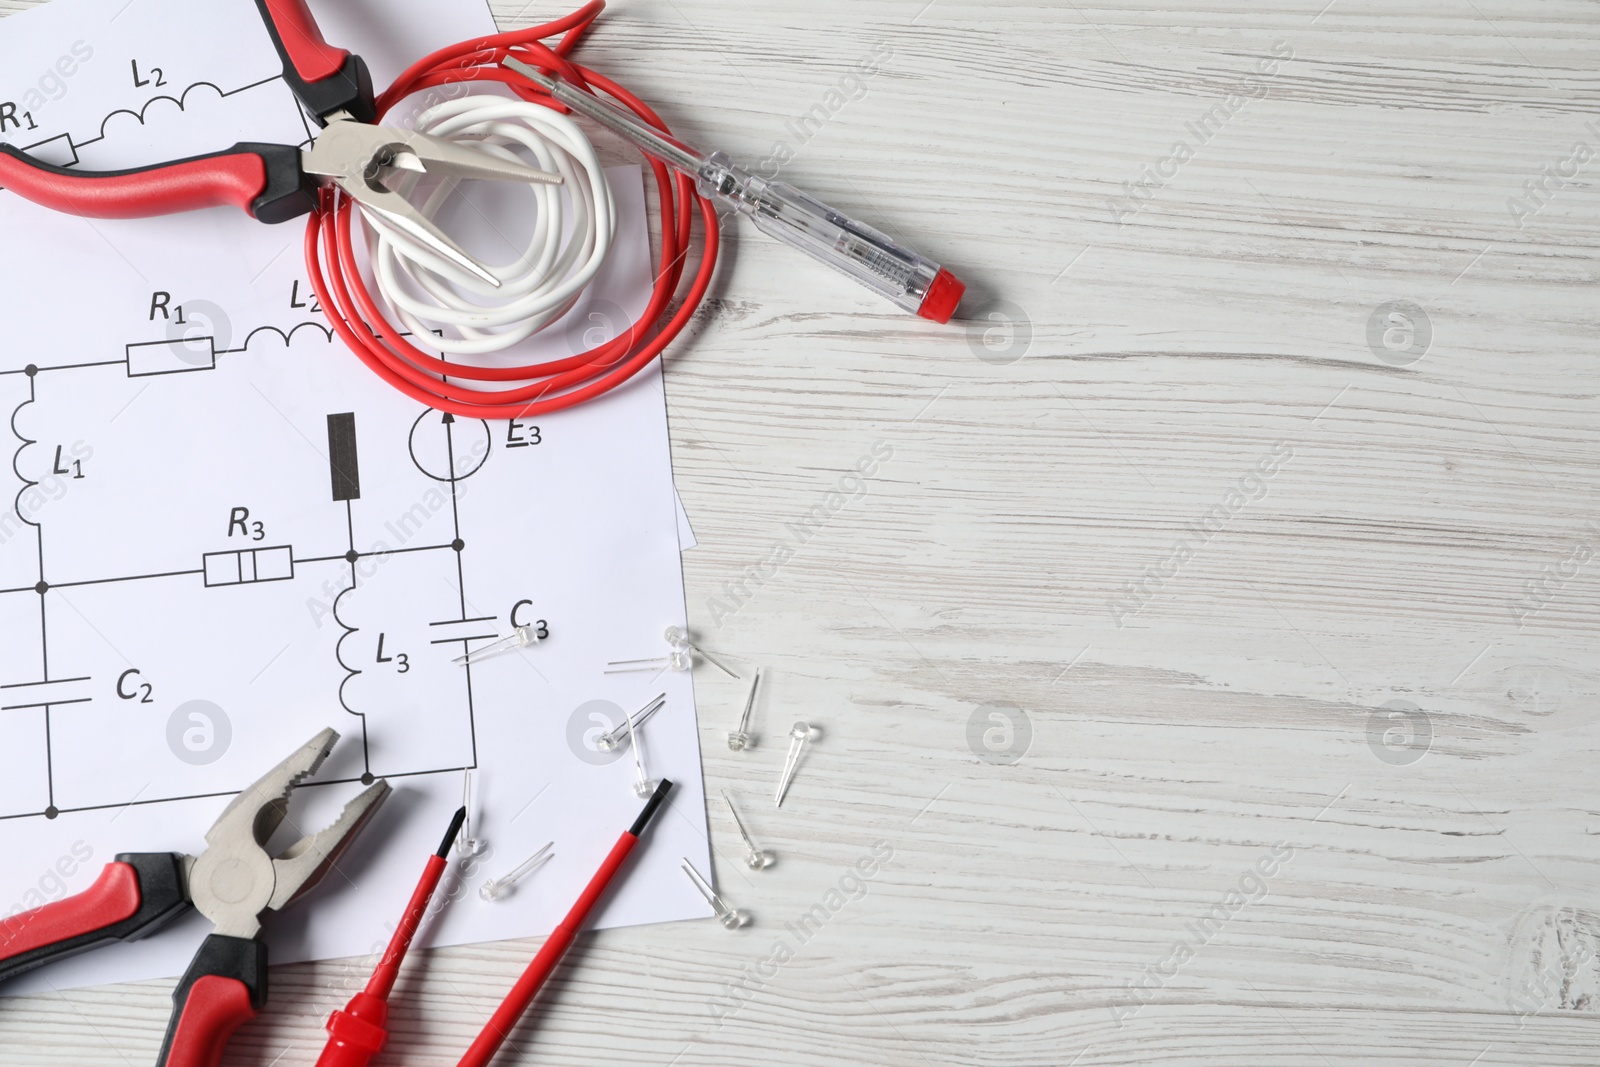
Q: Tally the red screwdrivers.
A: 2